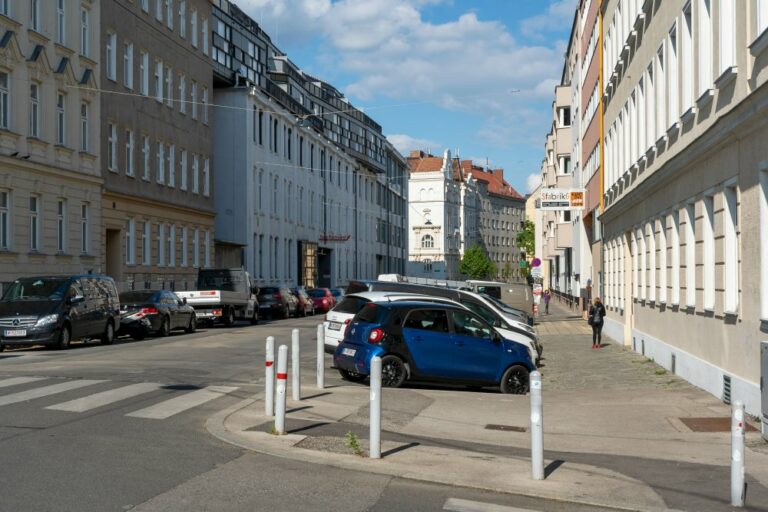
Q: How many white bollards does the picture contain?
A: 7